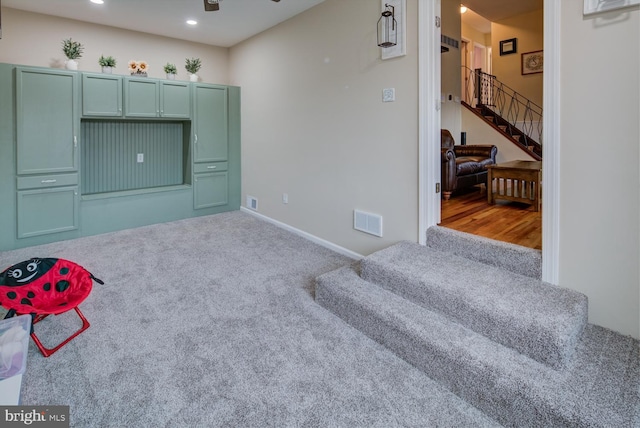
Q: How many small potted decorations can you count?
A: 5